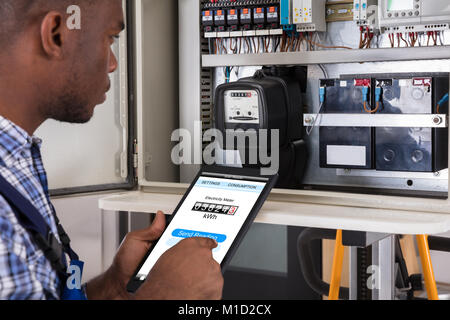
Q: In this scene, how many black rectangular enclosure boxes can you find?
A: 2